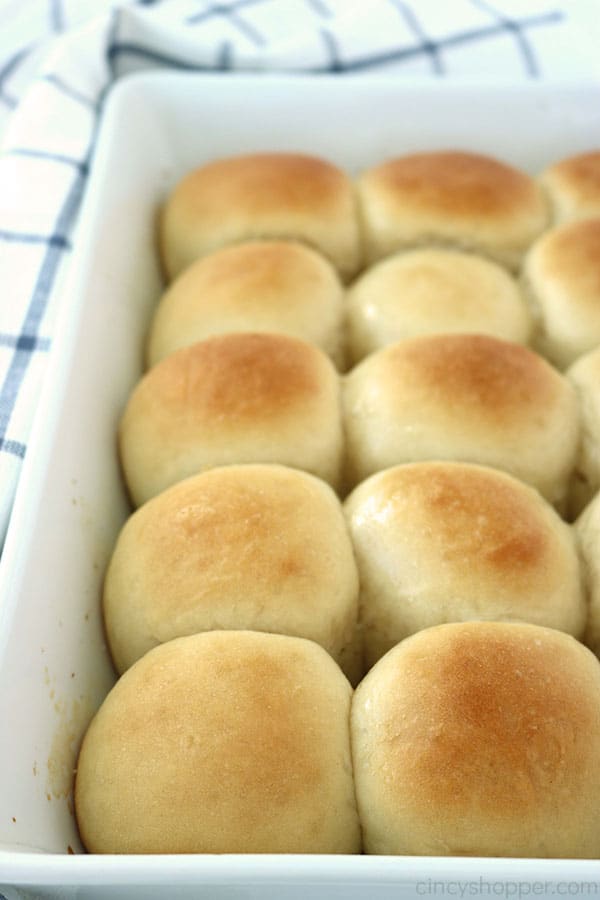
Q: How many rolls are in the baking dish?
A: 14